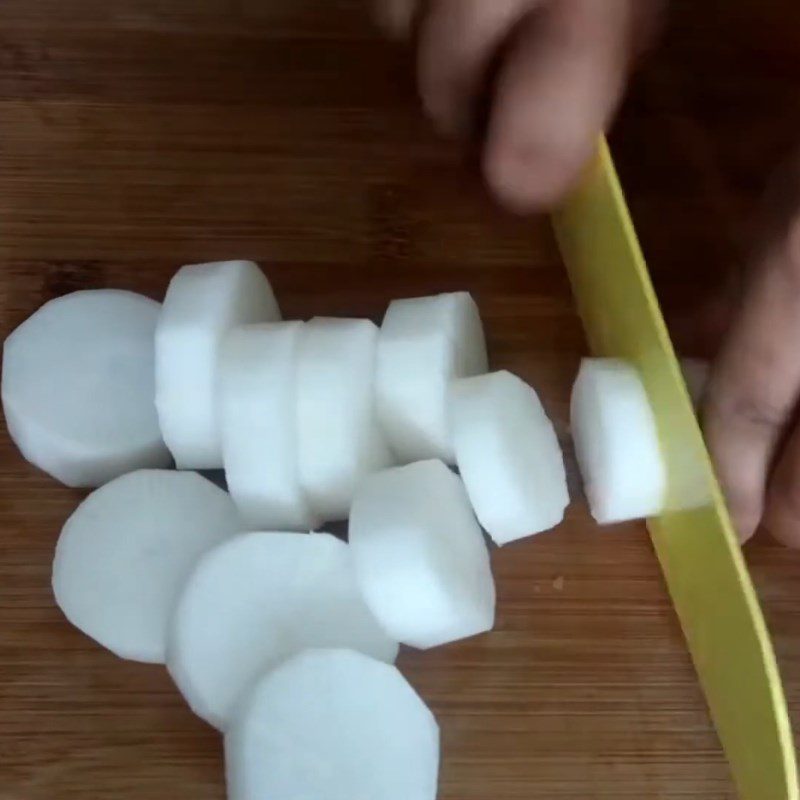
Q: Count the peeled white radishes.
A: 11